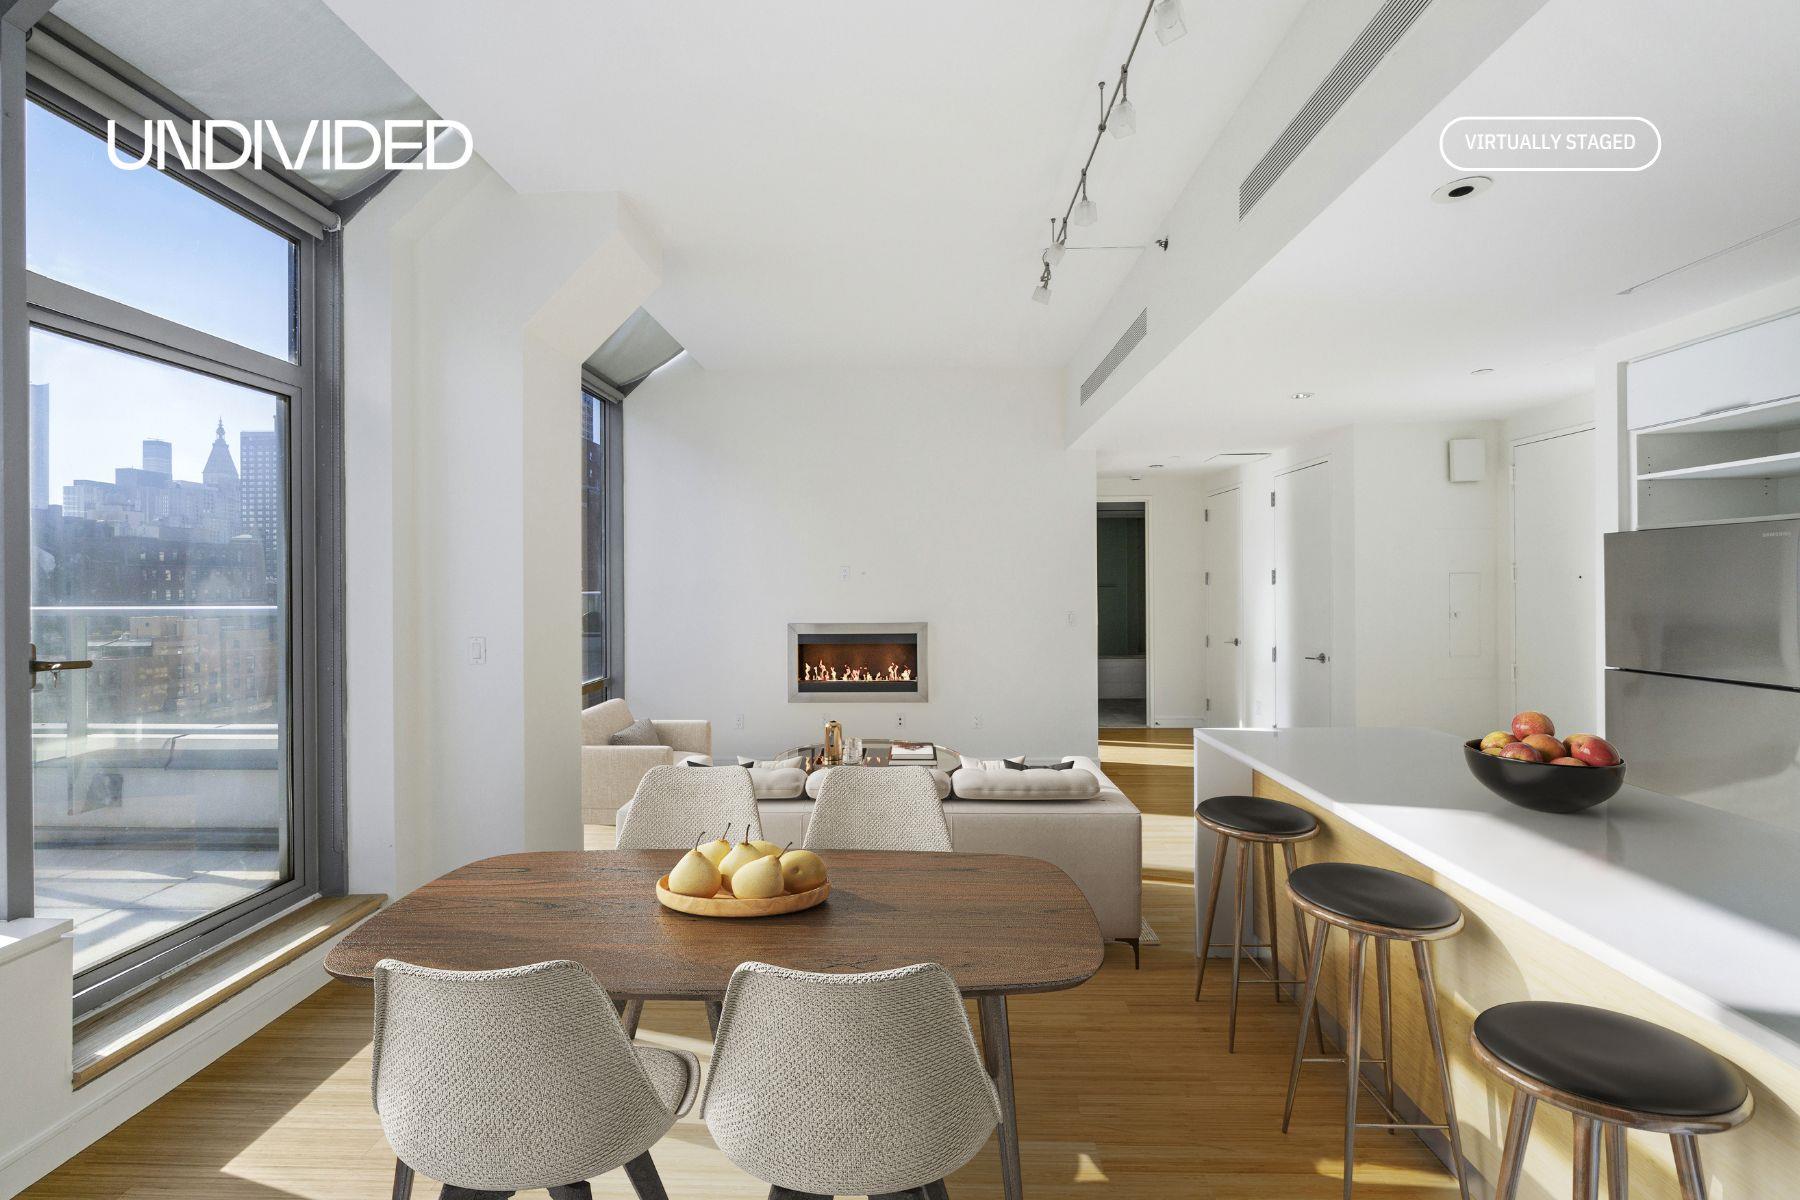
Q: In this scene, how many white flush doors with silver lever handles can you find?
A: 2